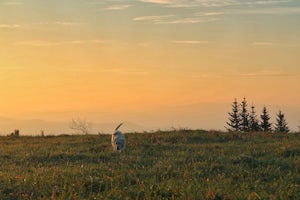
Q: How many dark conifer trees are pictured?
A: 5